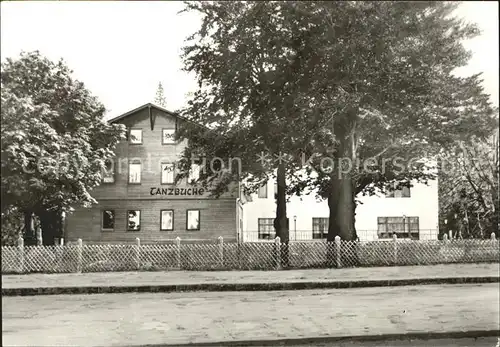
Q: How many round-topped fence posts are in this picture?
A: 10